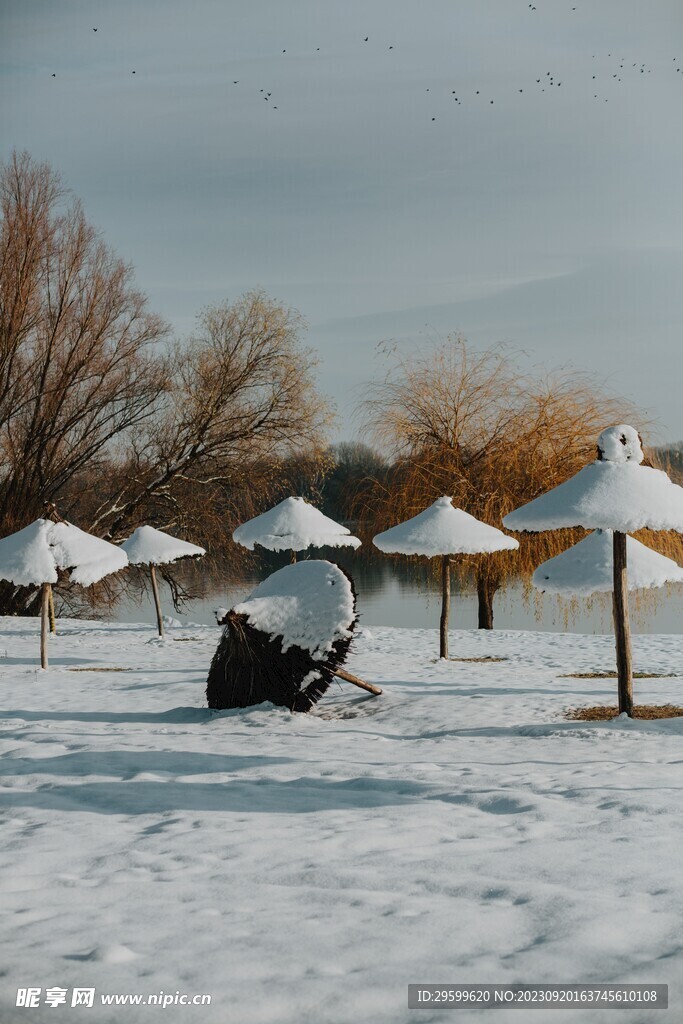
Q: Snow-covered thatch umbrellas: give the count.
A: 7